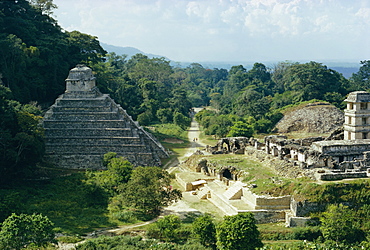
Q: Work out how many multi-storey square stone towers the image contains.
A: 1